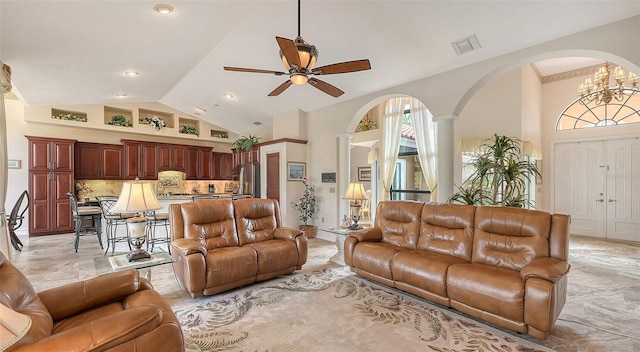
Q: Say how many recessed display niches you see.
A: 5